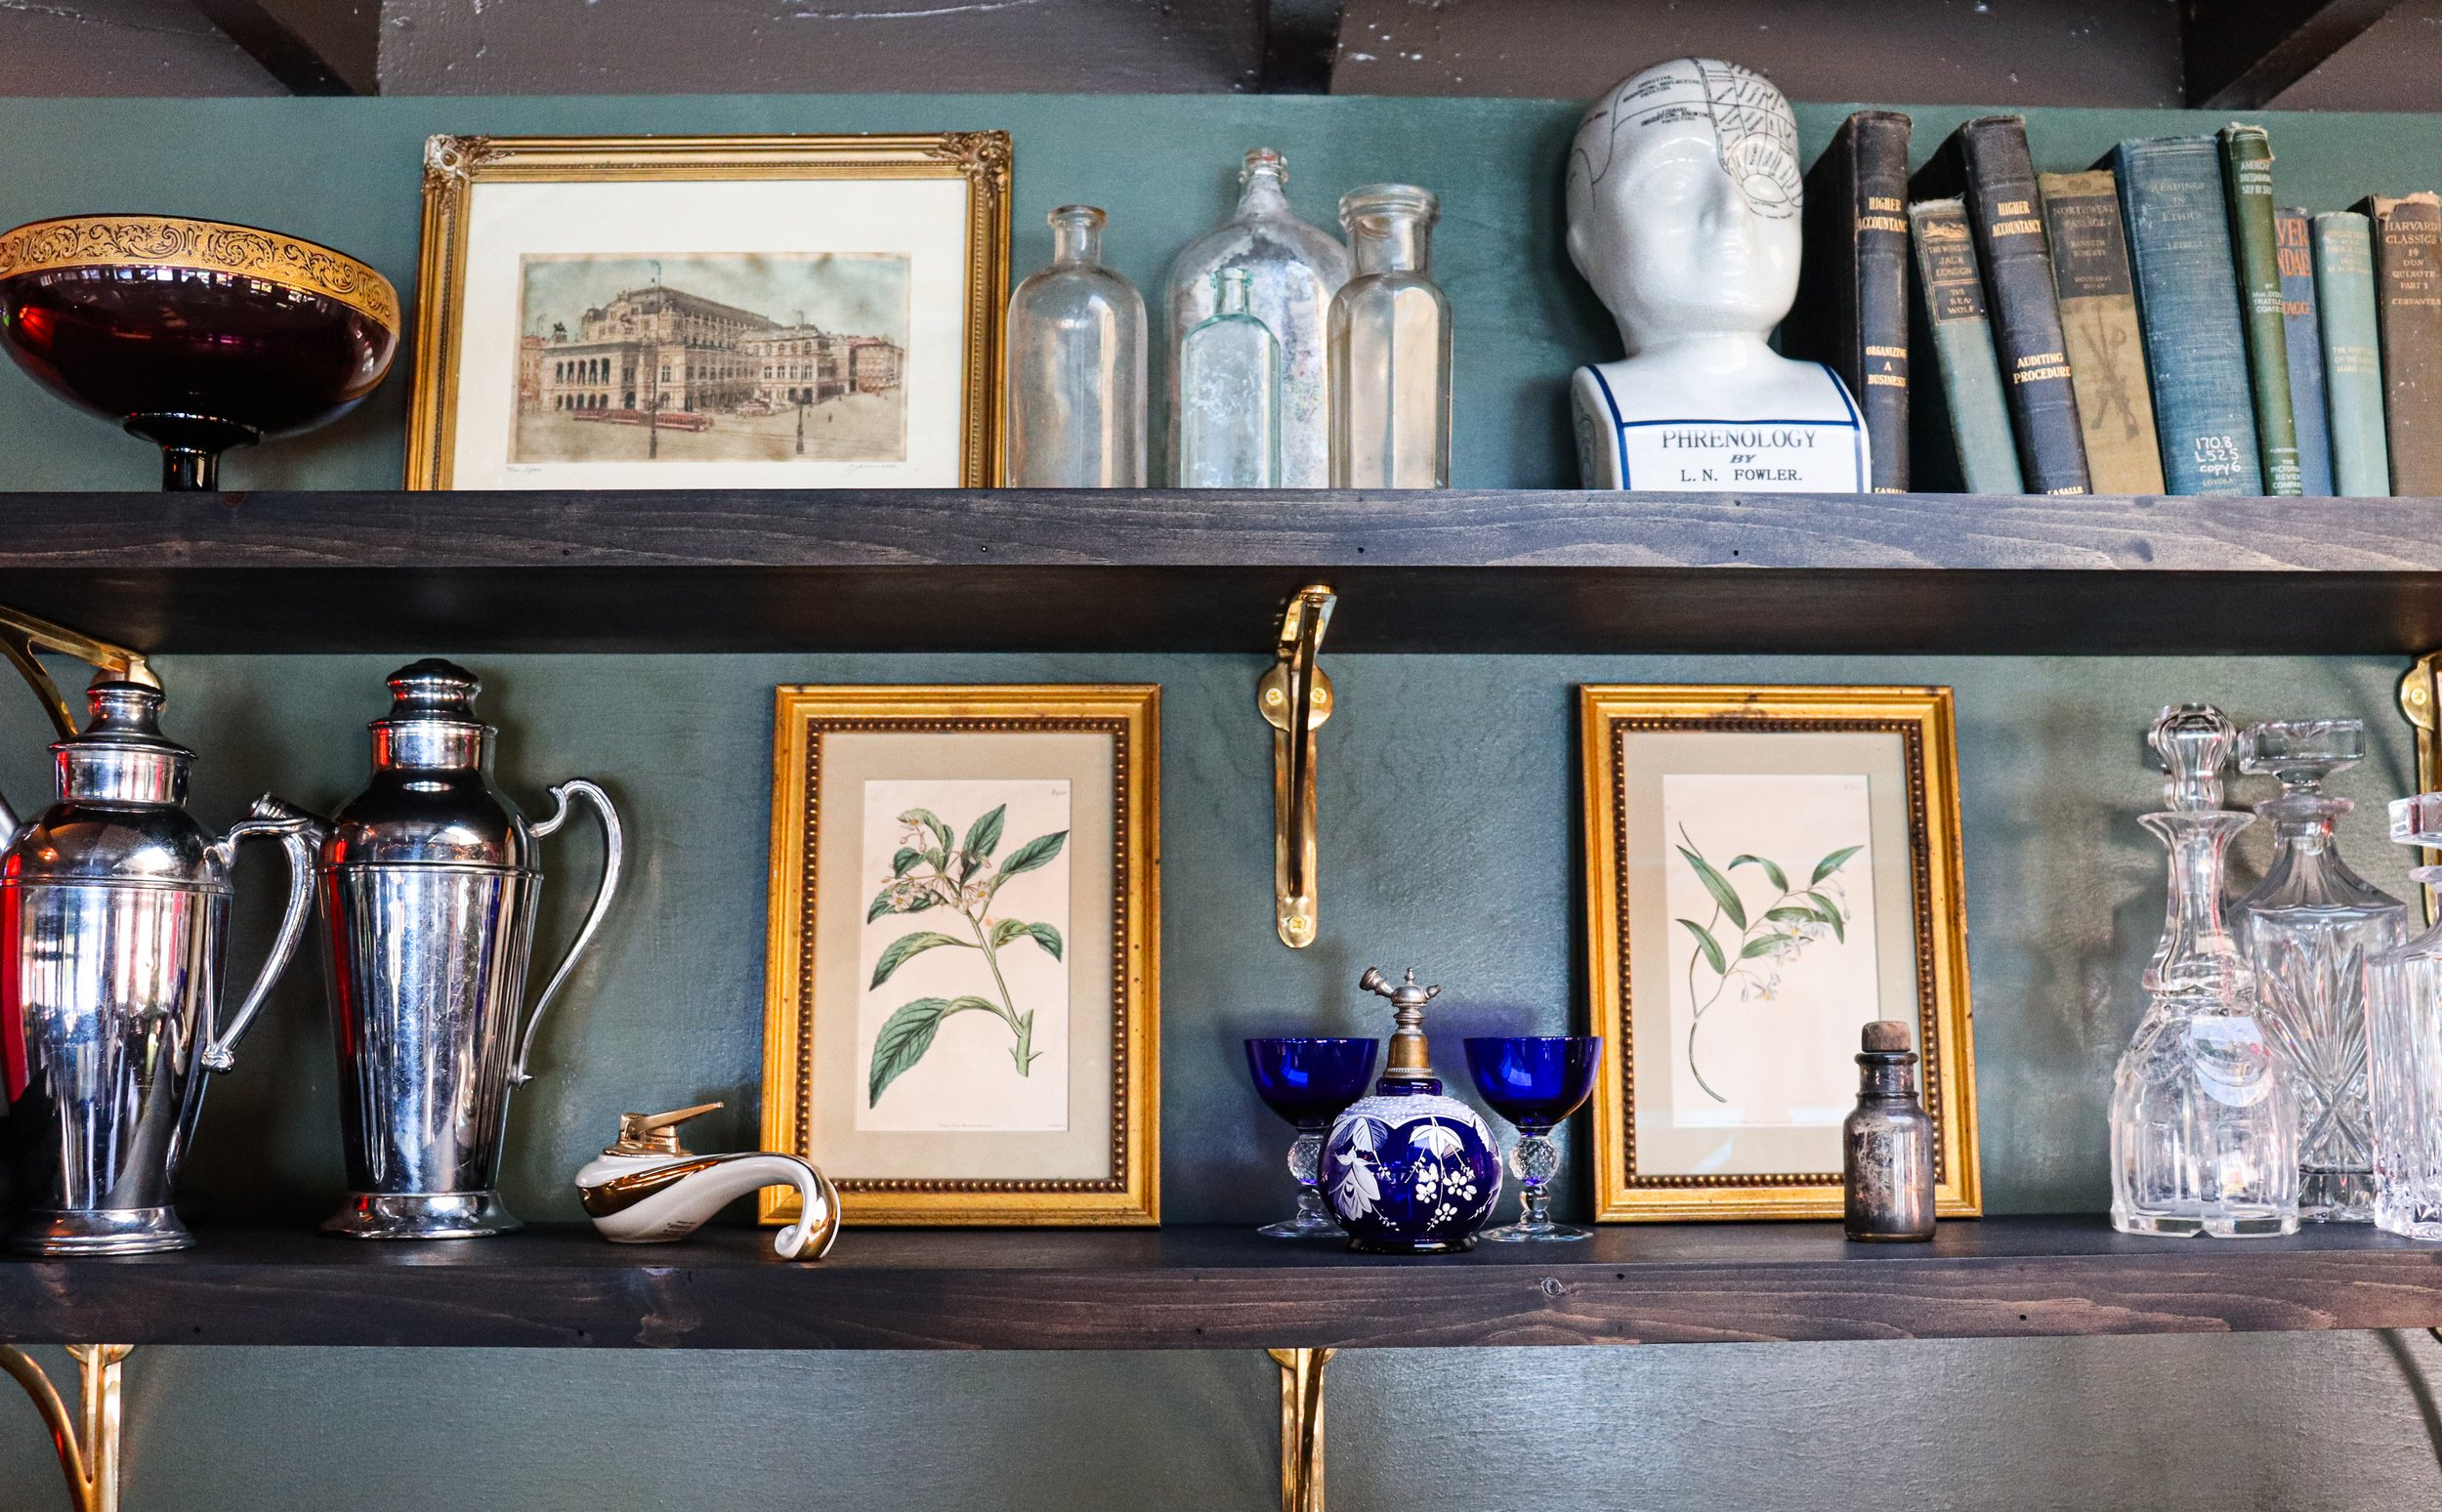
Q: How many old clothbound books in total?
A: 9